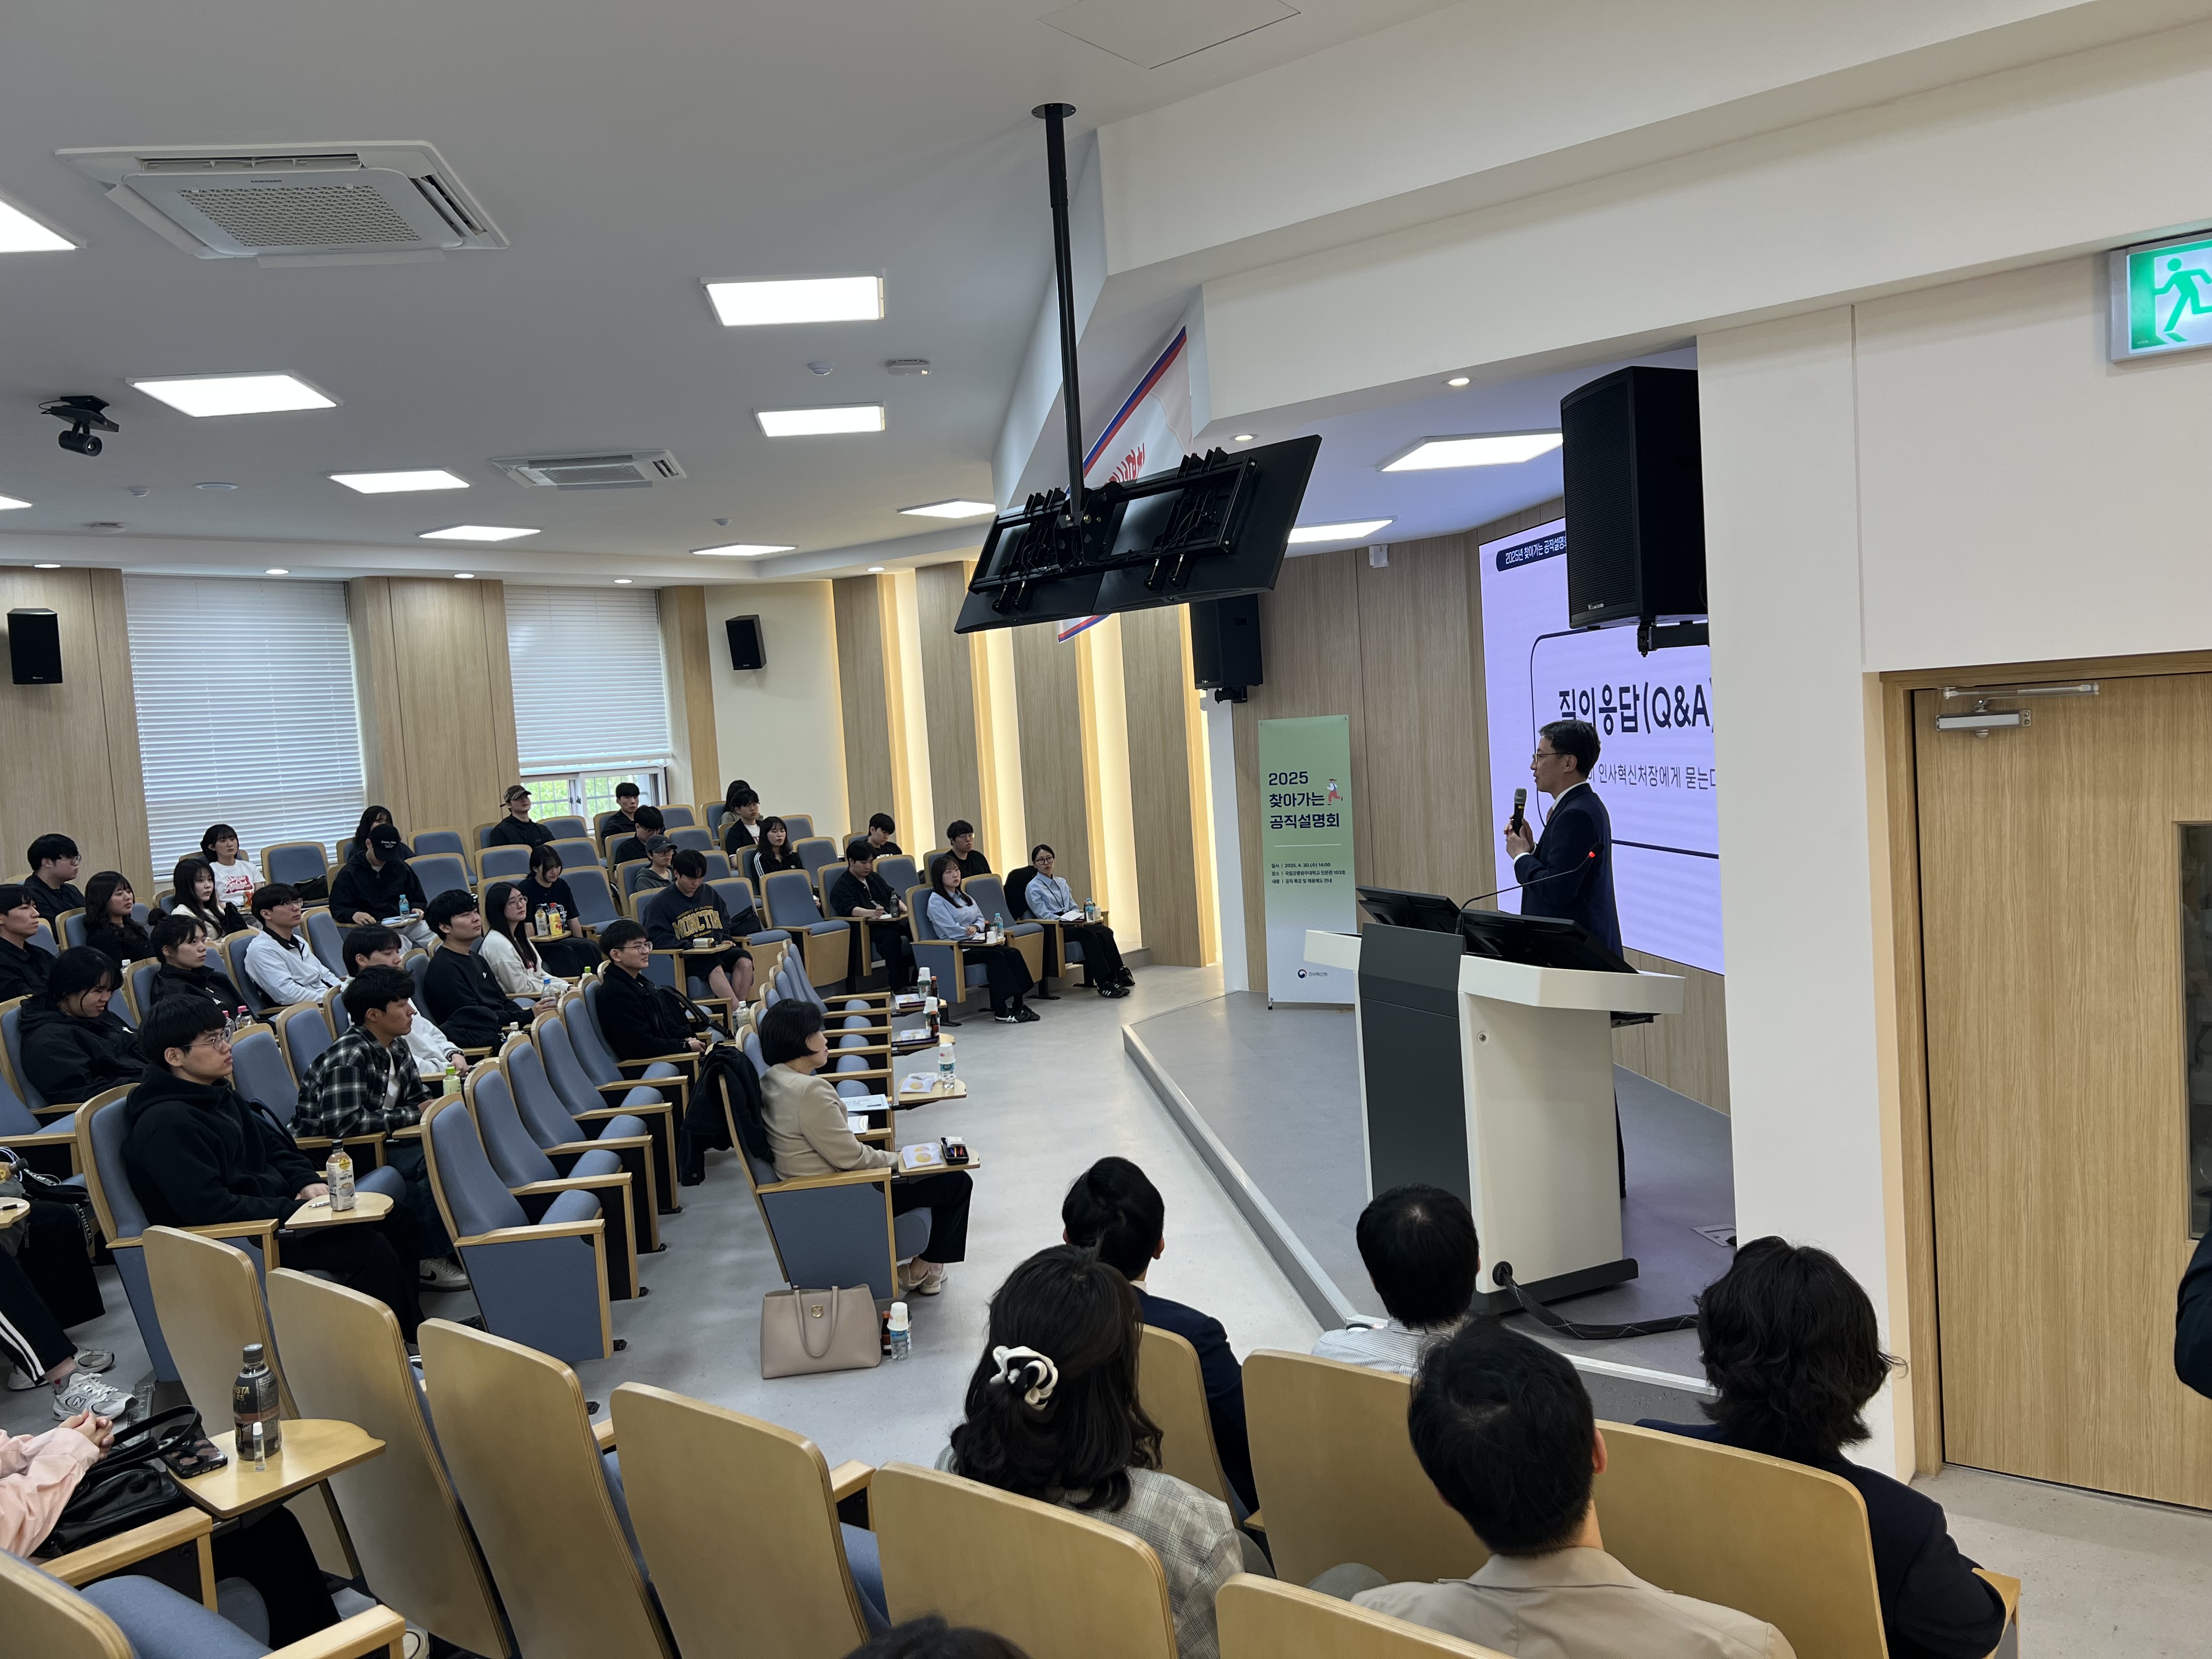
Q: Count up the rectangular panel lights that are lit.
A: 11